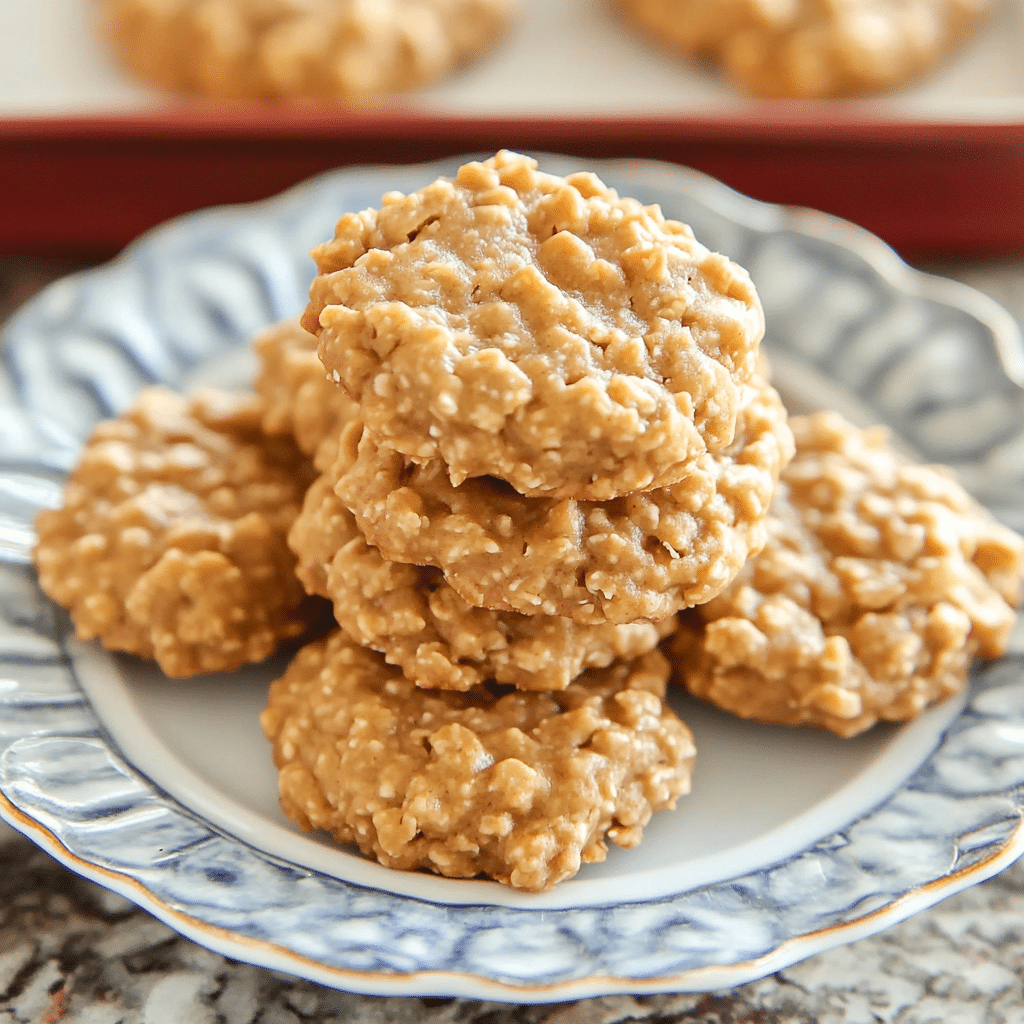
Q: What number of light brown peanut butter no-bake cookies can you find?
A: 9